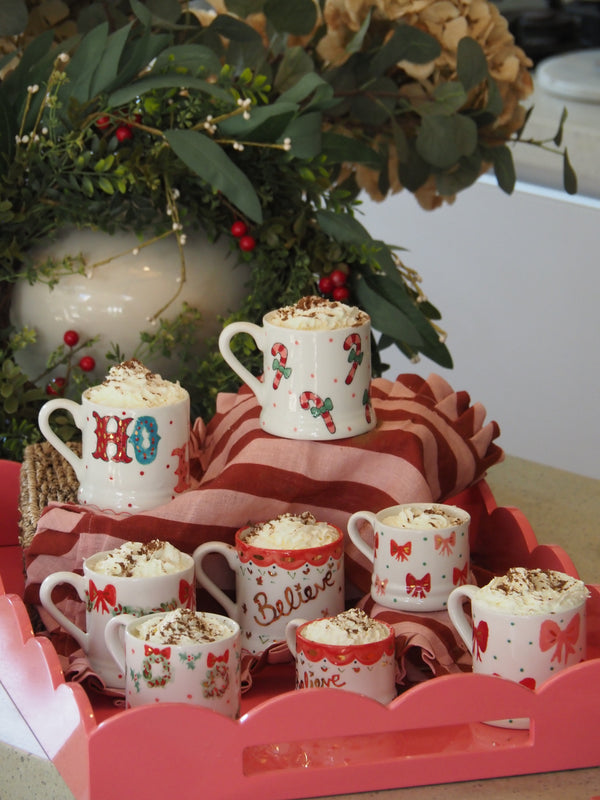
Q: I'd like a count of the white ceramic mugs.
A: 8